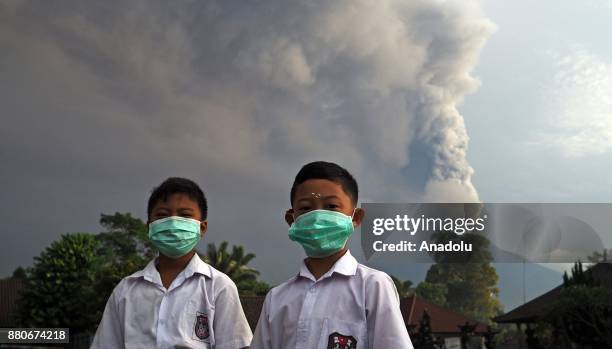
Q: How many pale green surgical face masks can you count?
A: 2